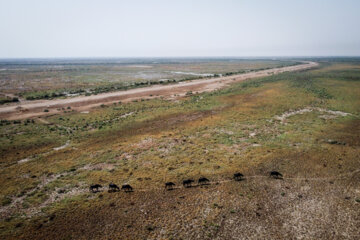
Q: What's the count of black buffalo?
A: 8